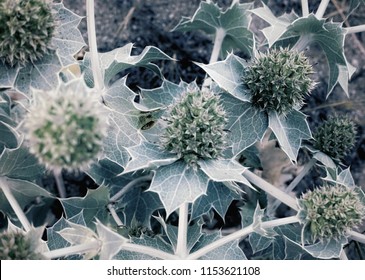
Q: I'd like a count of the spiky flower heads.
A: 7